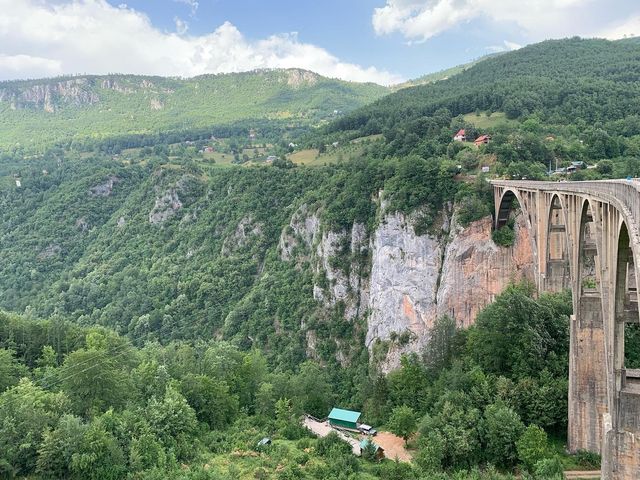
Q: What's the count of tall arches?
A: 4